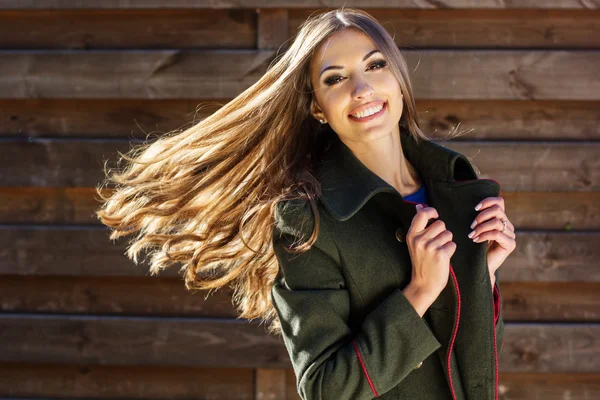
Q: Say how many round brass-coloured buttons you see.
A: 2